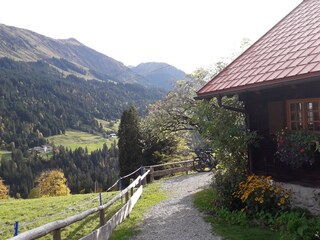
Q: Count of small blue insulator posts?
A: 4